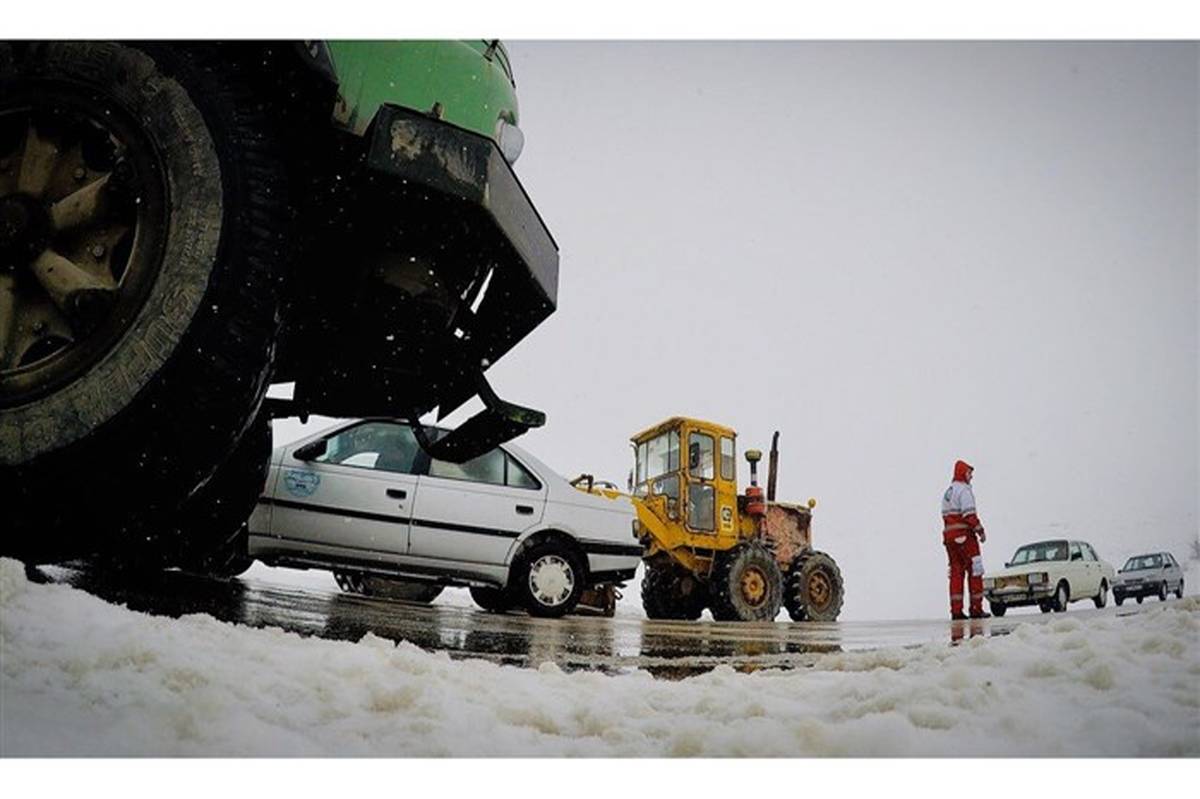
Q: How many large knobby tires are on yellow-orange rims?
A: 2